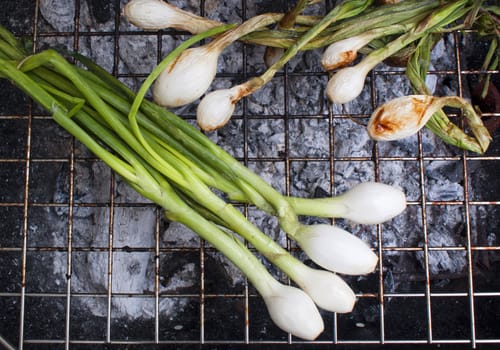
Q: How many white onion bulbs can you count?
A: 10